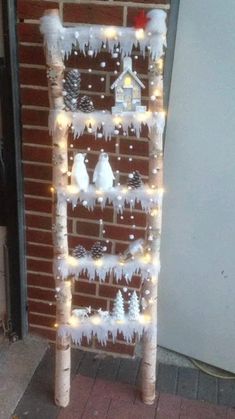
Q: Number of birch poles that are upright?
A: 2